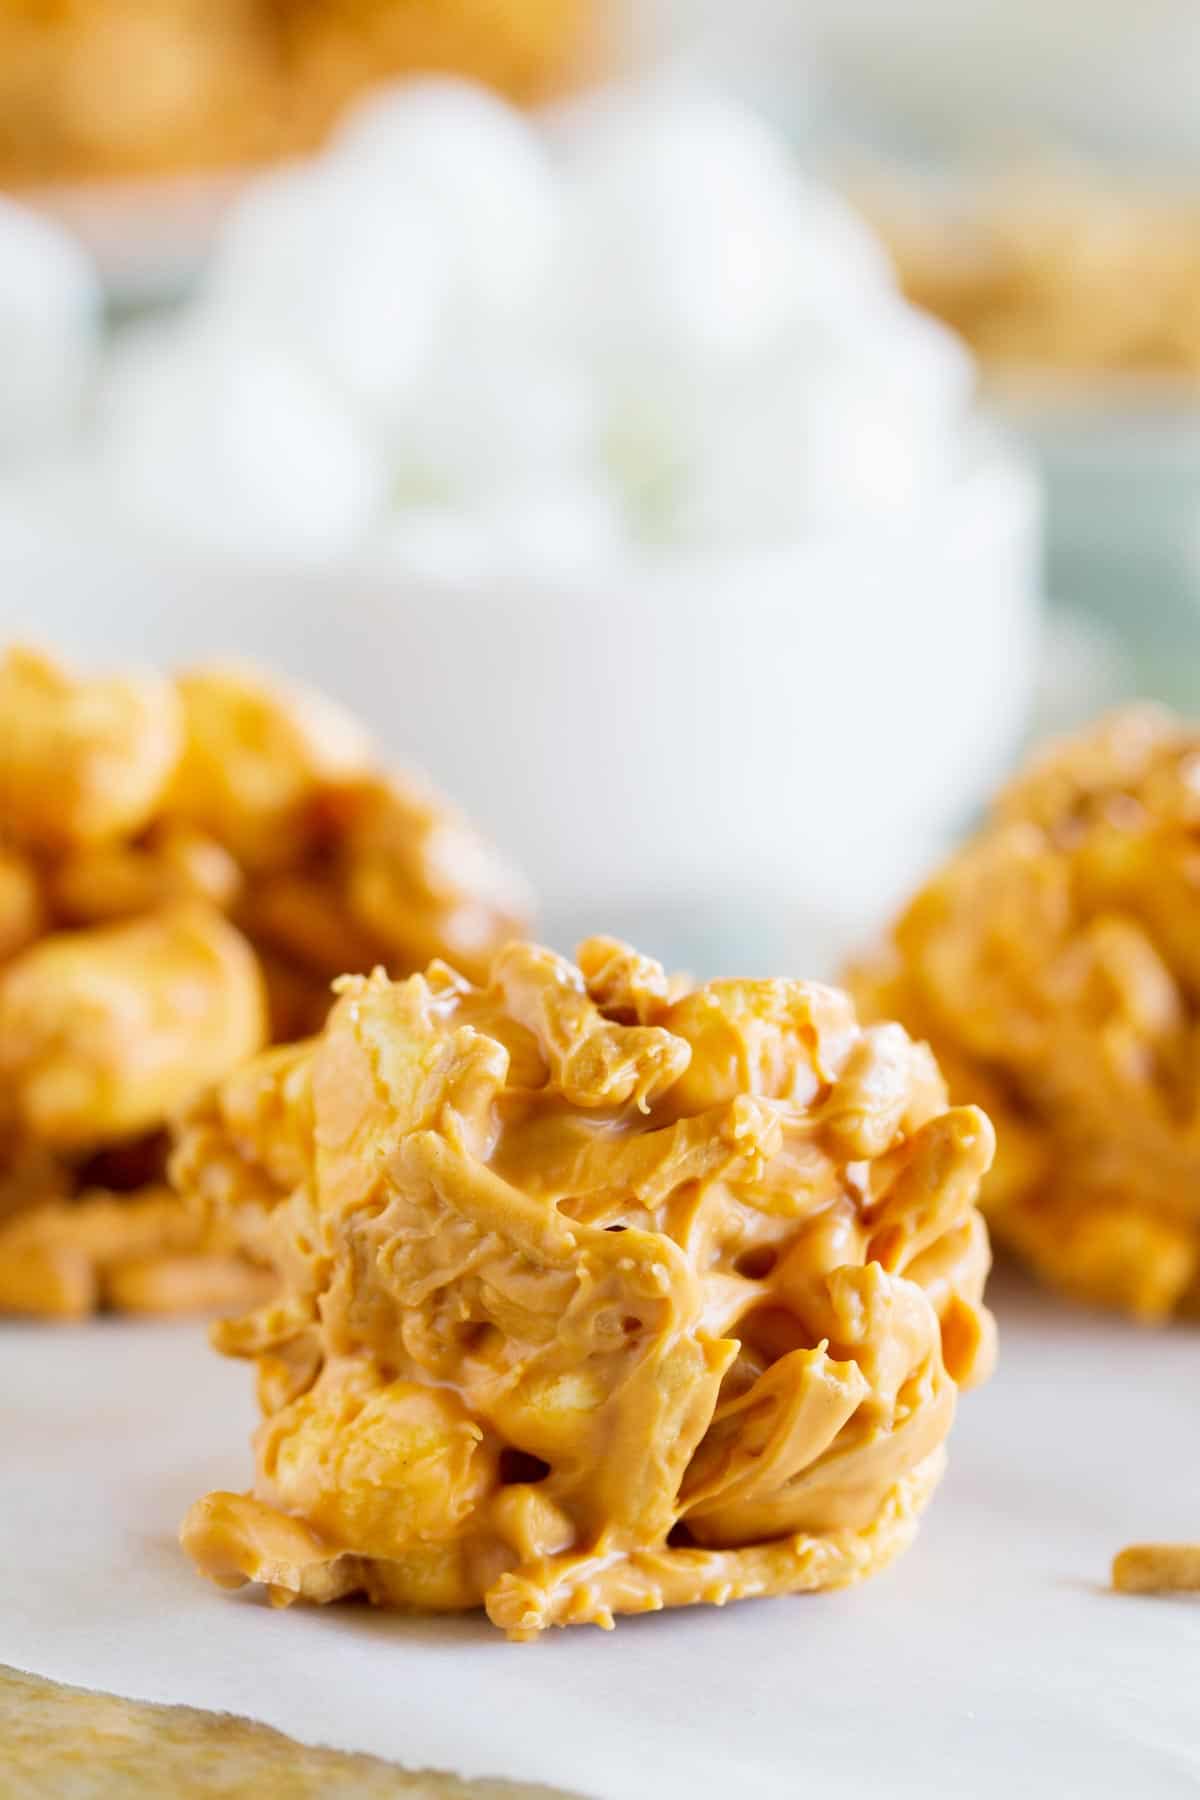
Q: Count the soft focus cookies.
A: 2